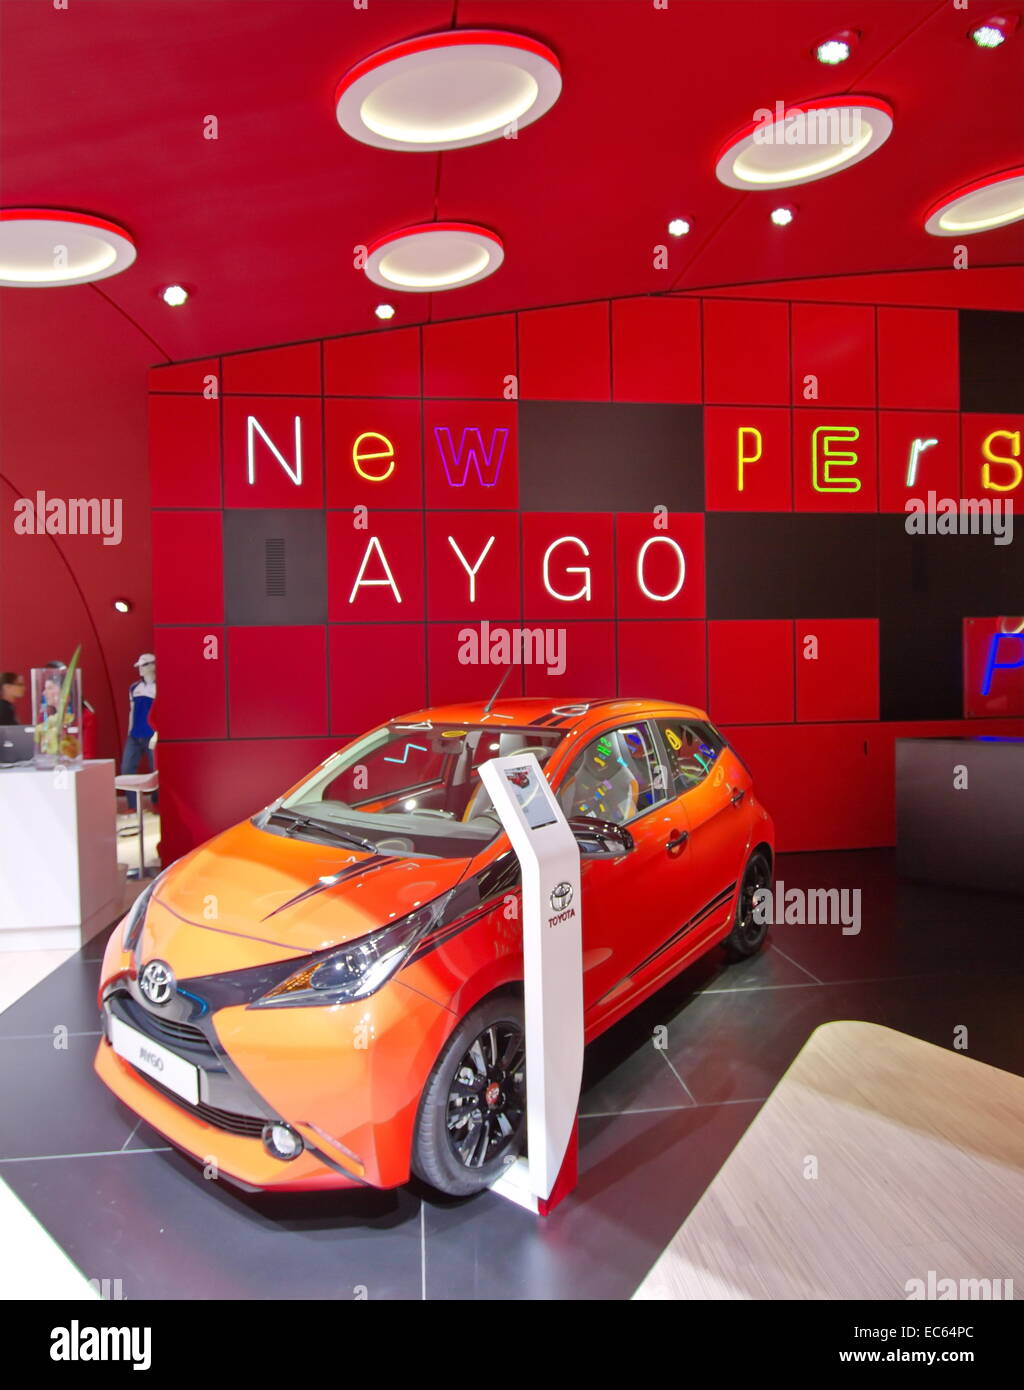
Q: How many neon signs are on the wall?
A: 12